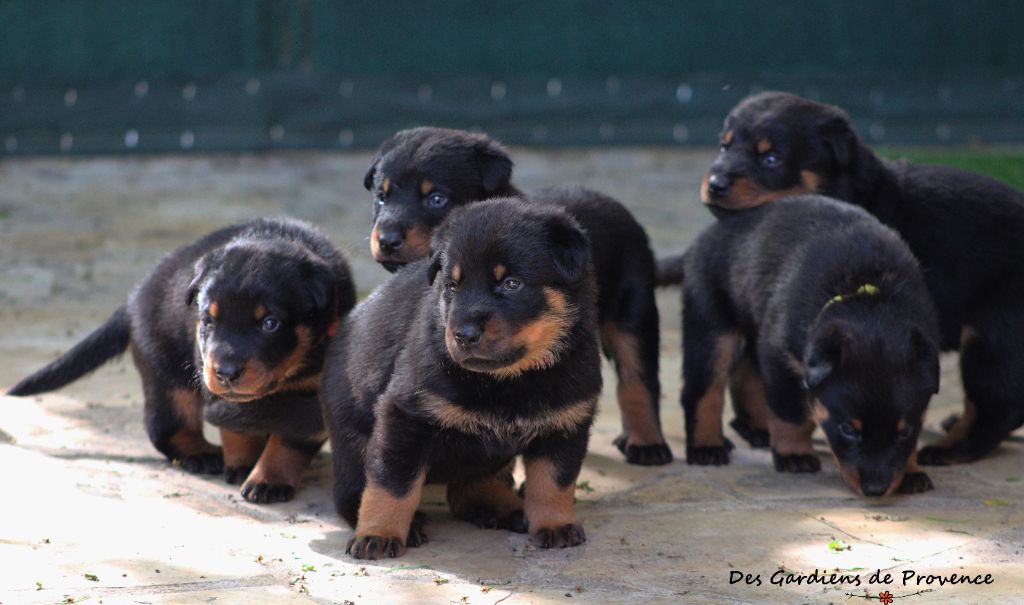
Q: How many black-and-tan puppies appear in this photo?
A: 5